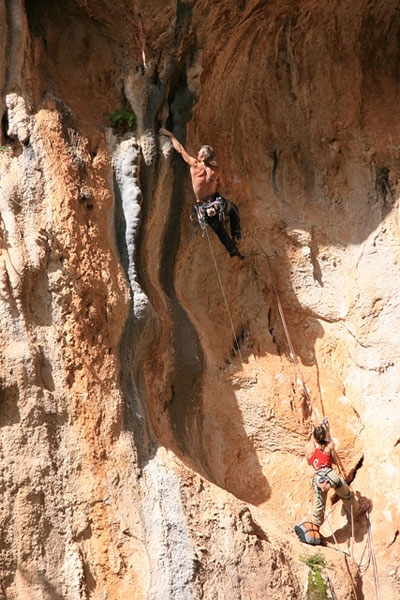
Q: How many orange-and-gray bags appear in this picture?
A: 1